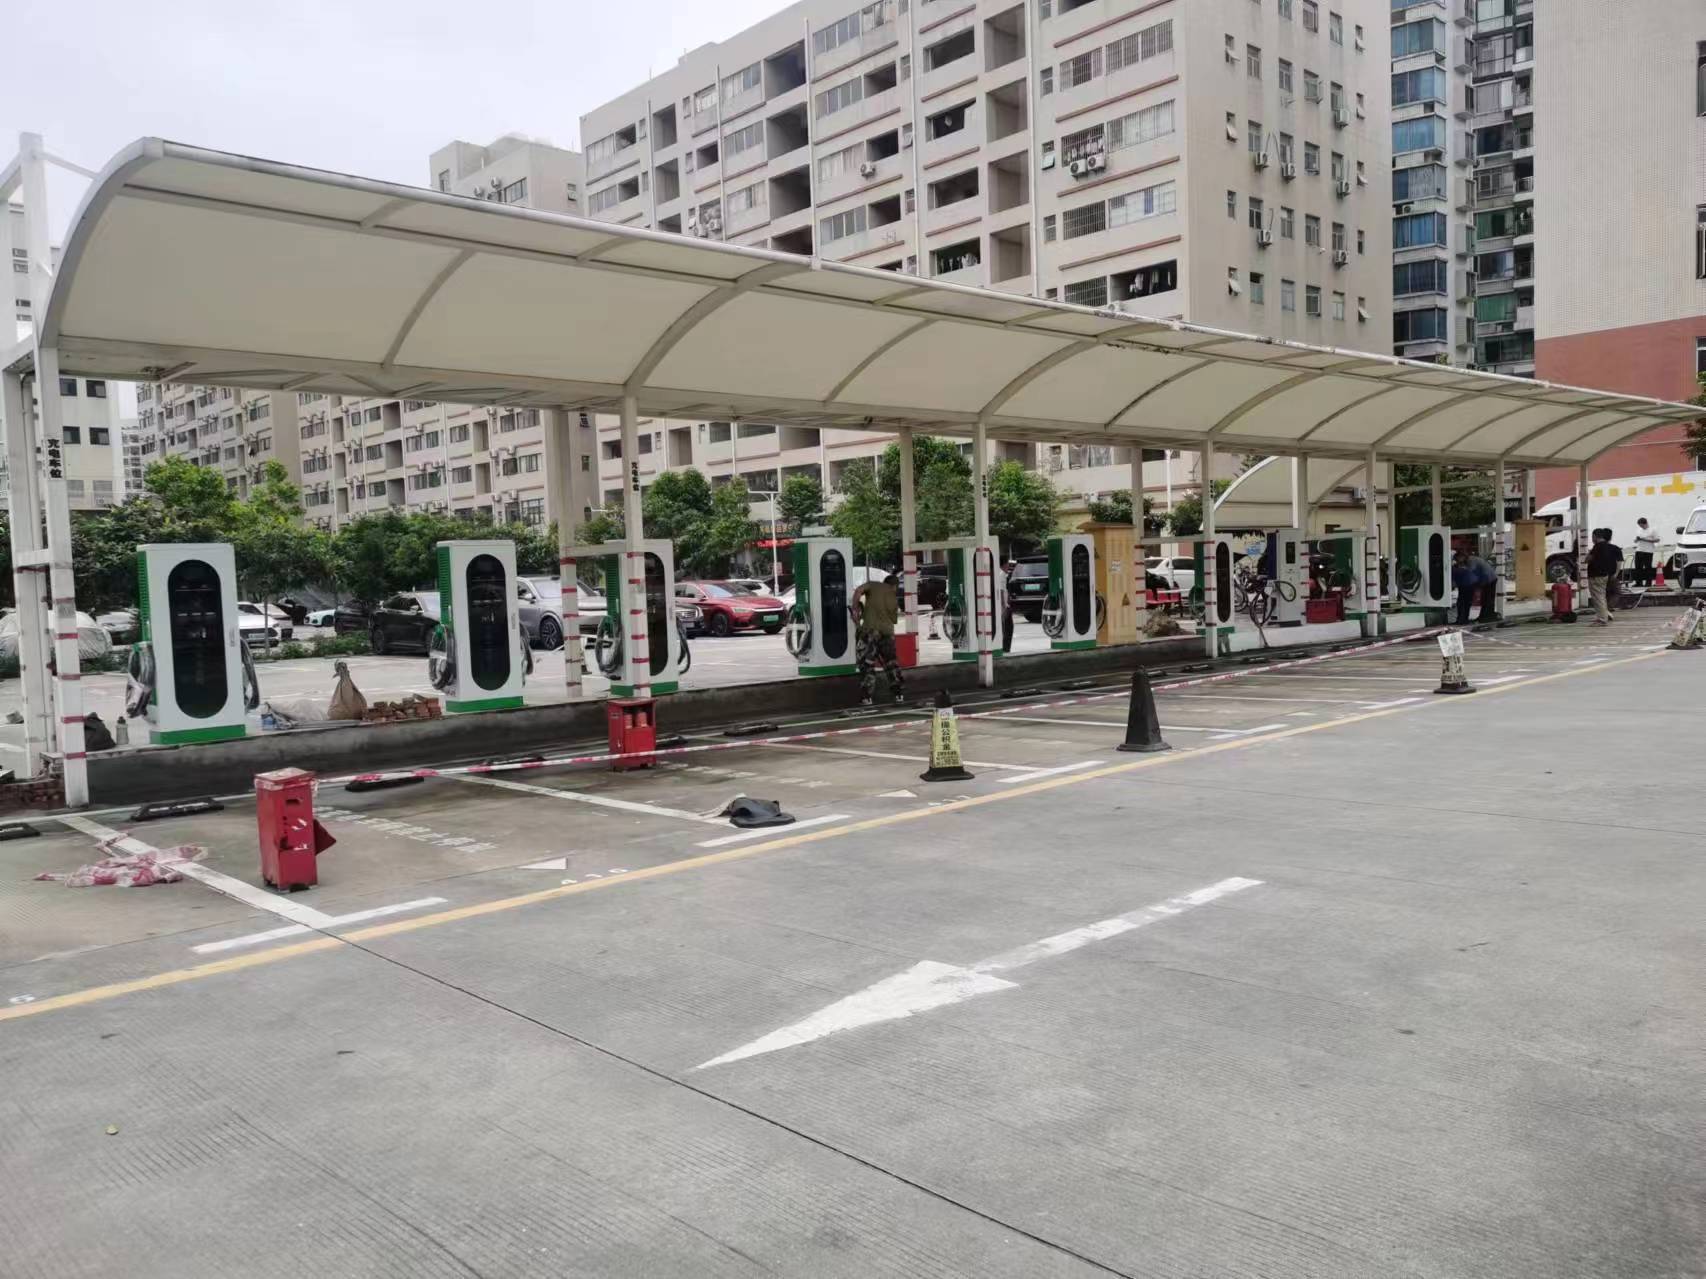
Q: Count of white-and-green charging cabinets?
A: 9